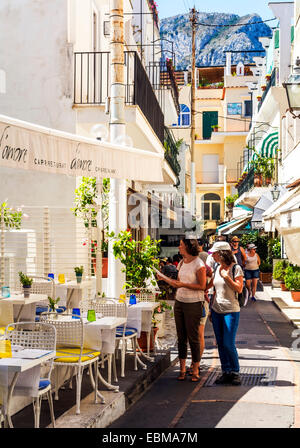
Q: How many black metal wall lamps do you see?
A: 2